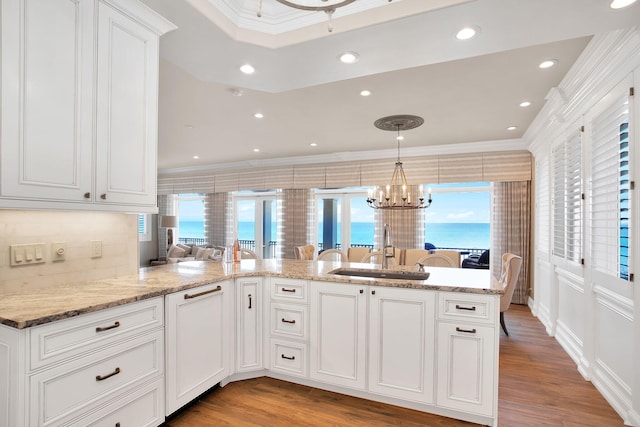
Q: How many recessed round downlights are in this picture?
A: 13